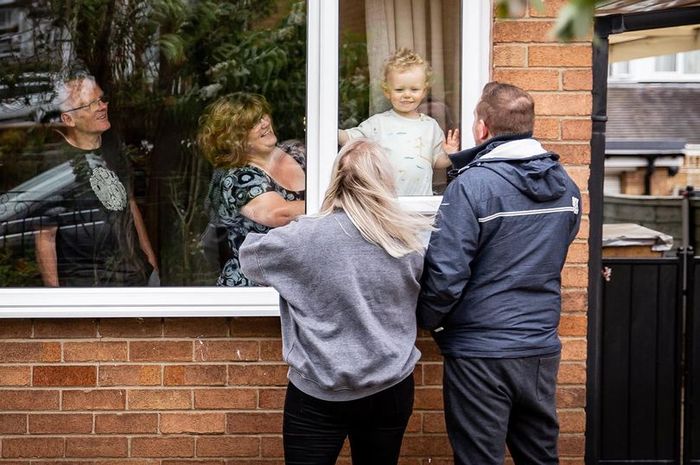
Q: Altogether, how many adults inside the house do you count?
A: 2